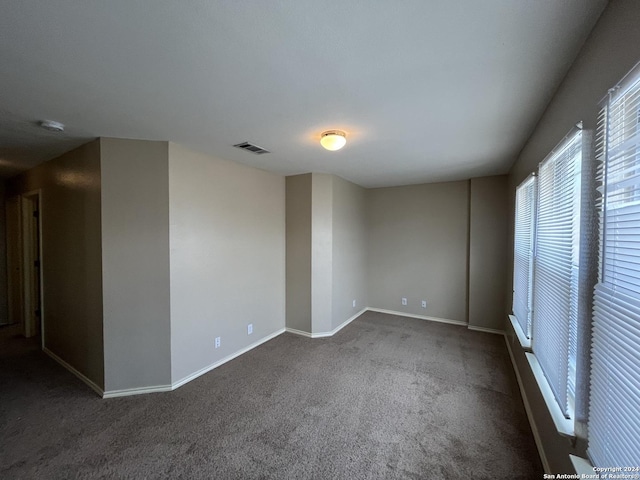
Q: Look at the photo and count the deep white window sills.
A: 3